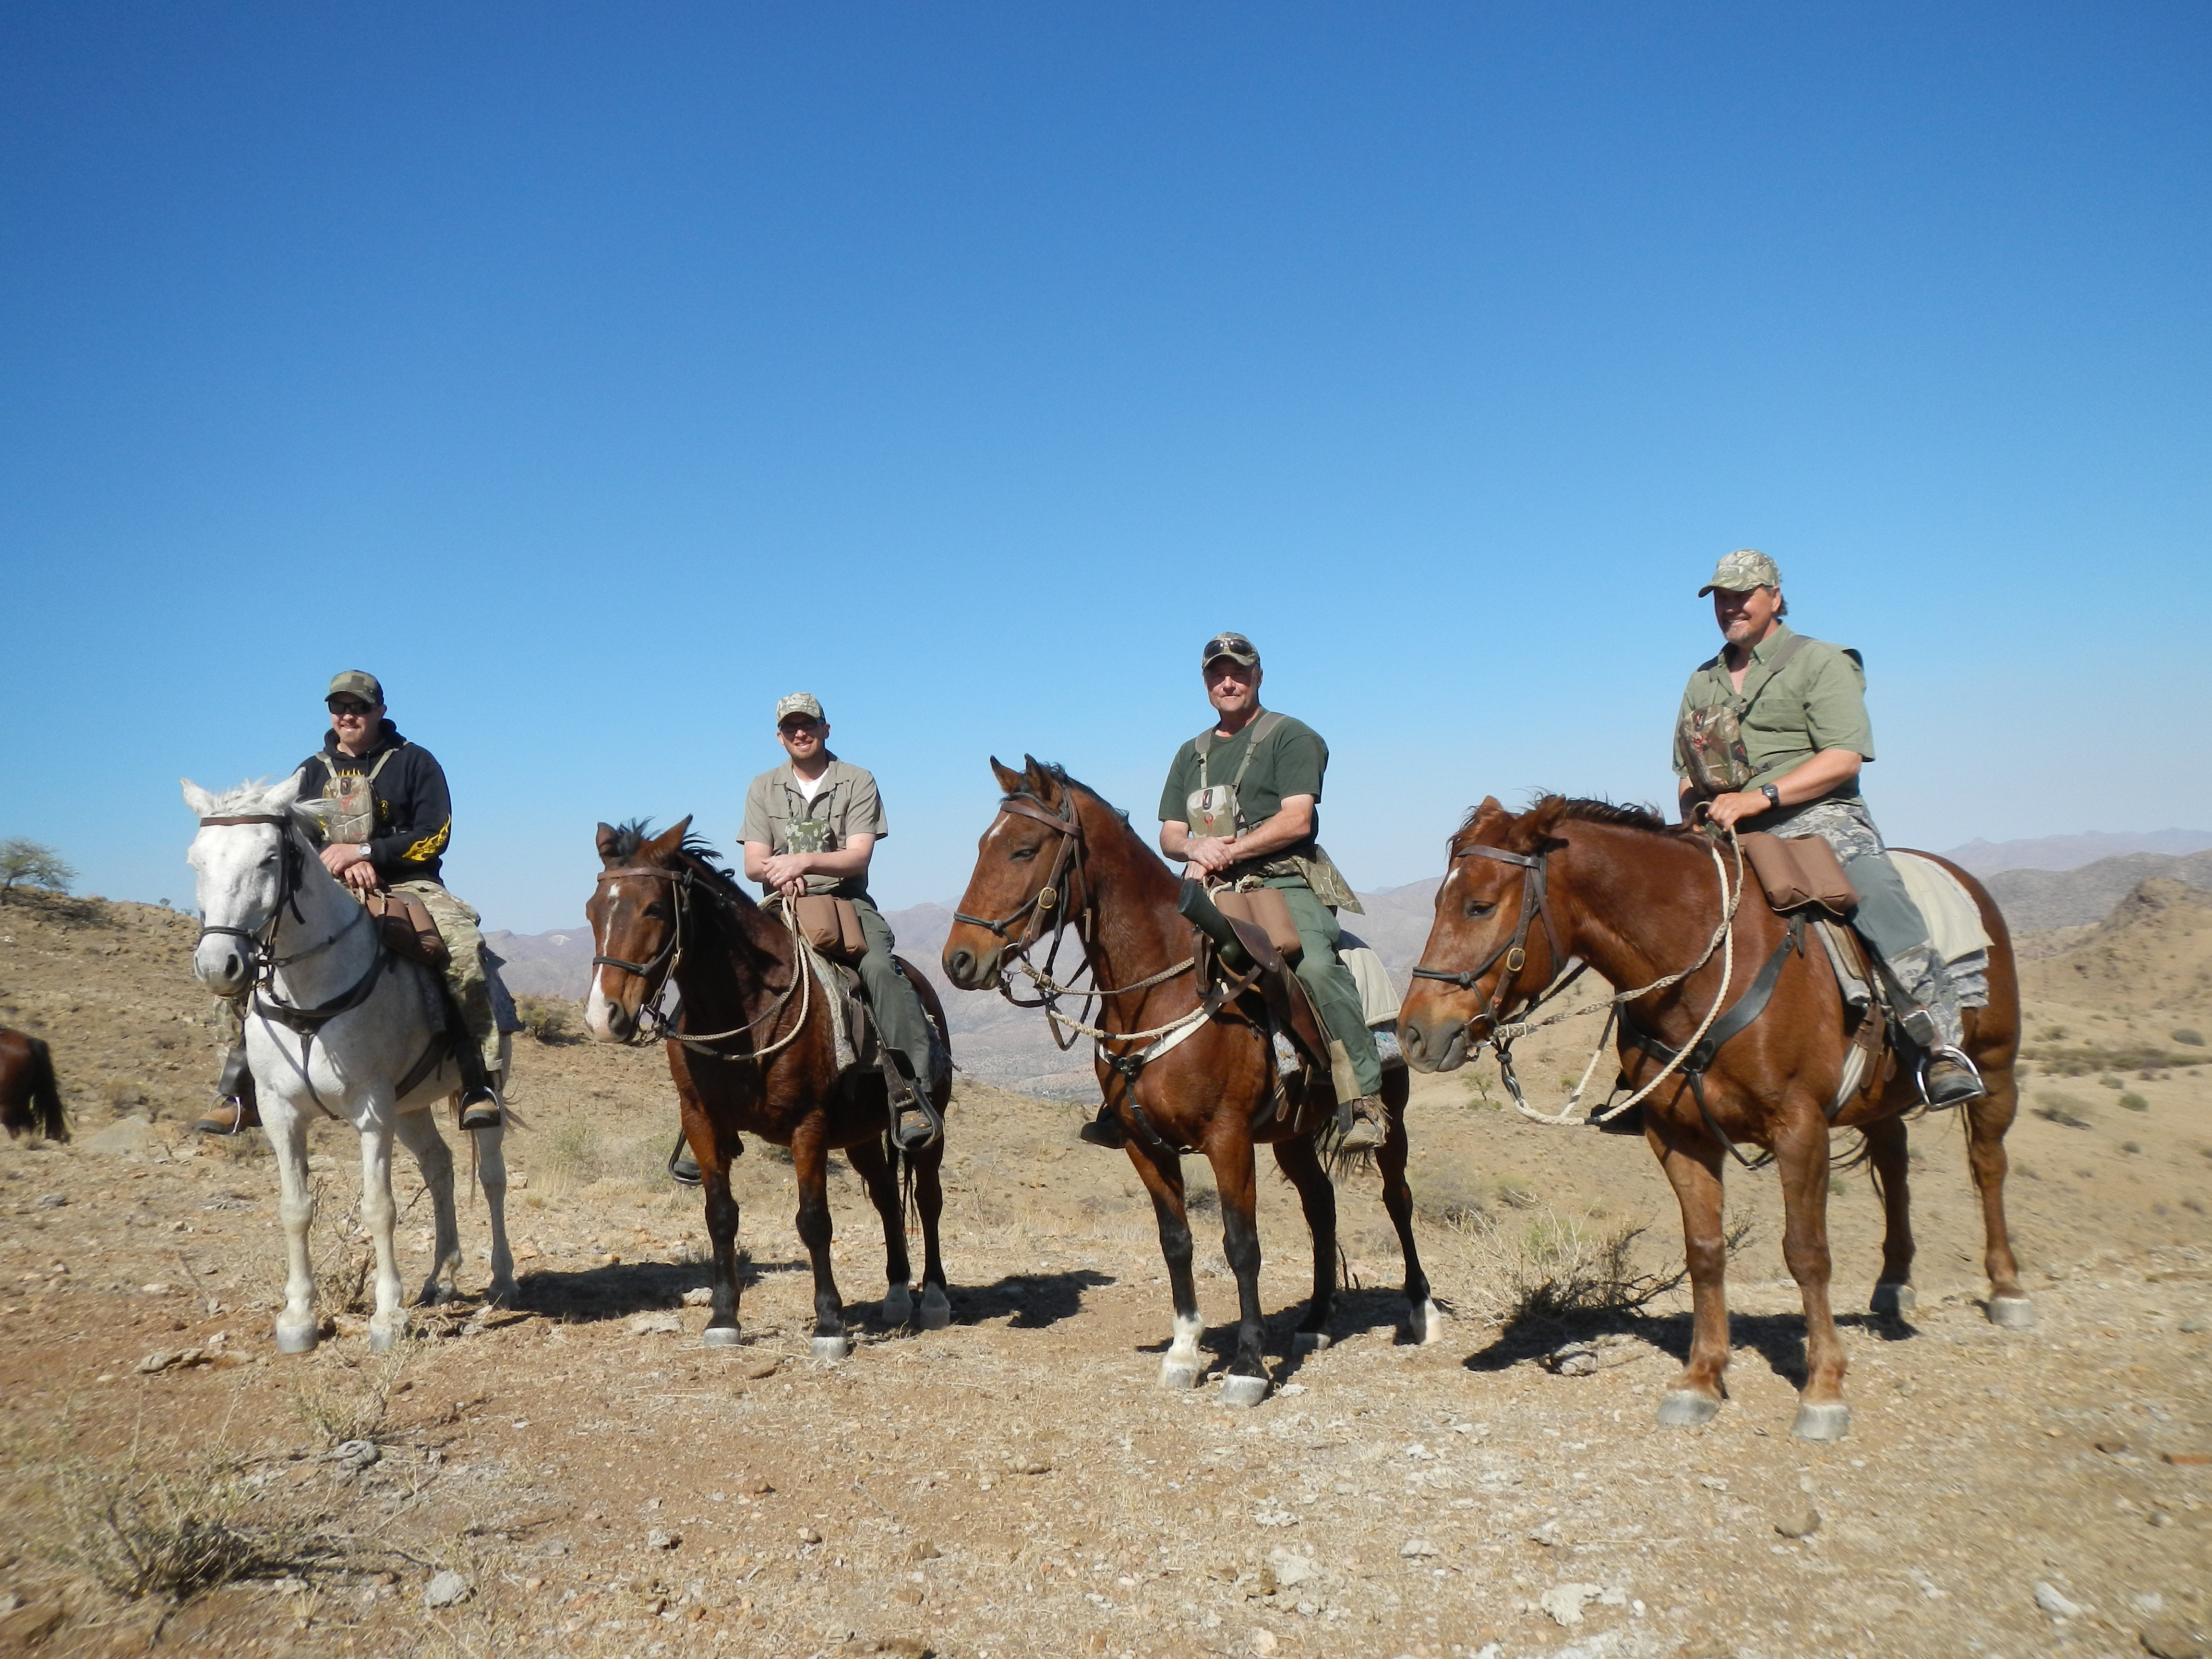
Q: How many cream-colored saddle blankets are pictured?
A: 2